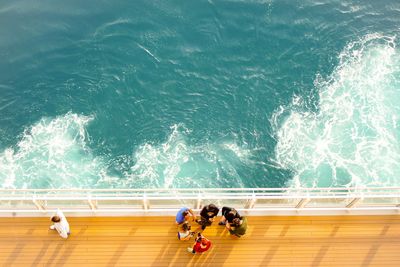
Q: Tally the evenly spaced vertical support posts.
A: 7